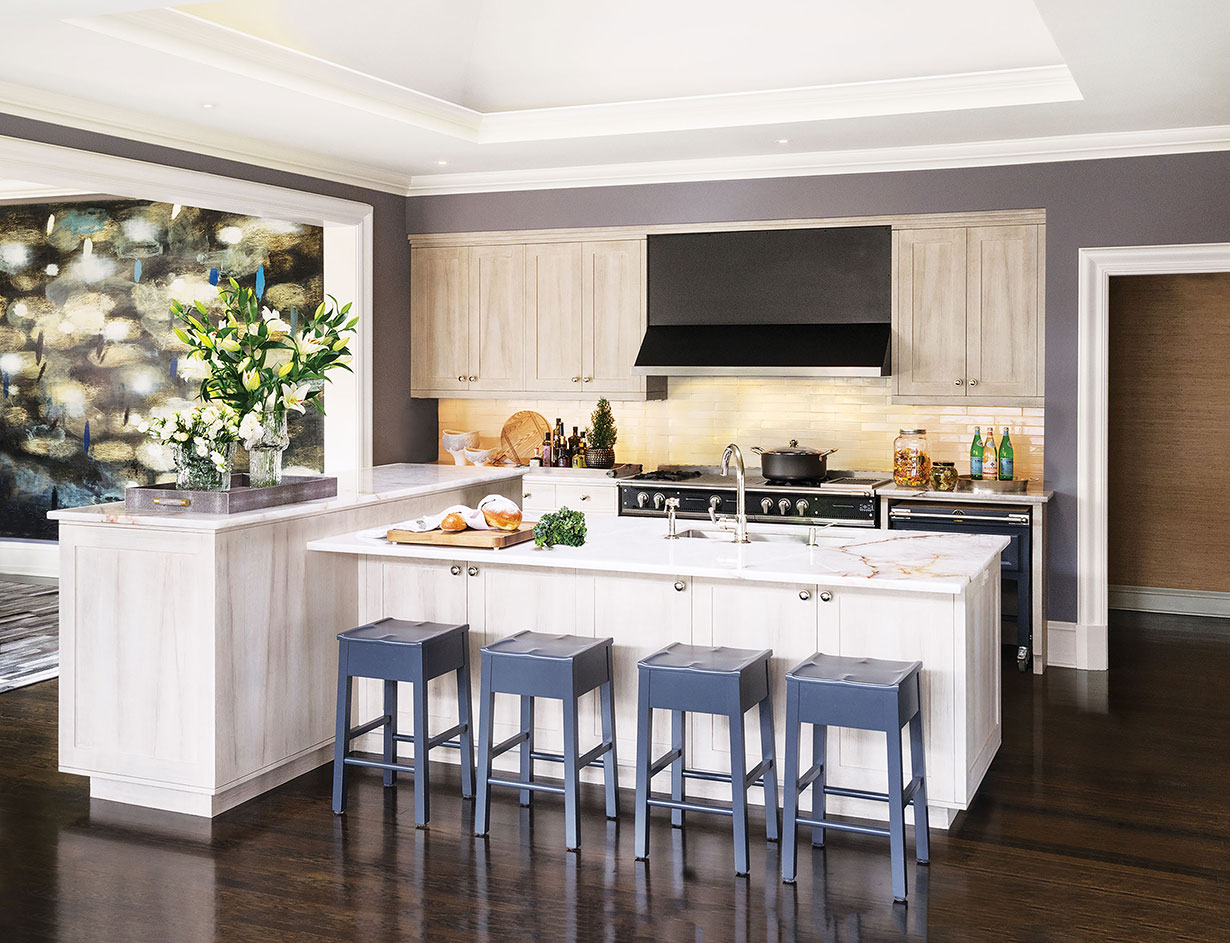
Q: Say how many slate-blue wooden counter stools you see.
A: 4